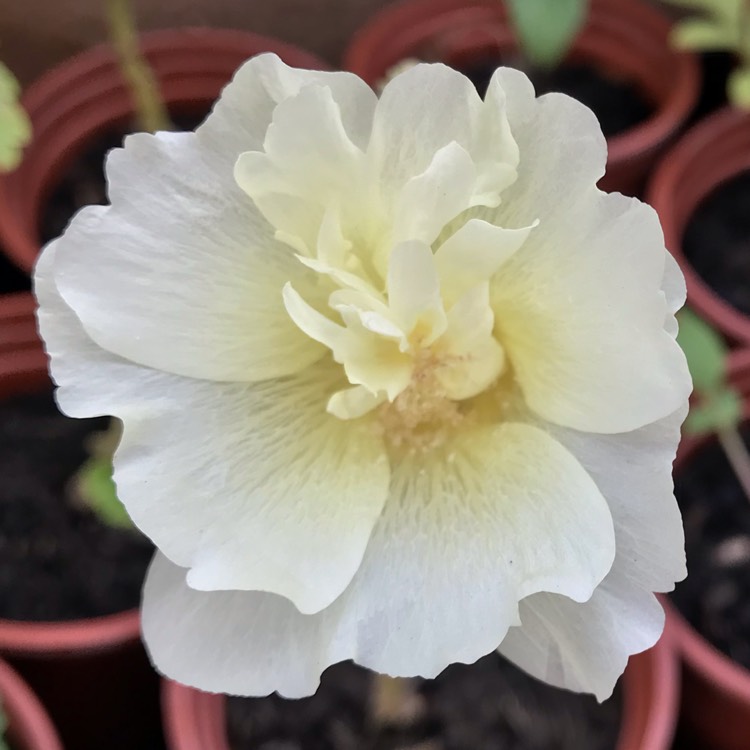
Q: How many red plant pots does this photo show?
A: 7